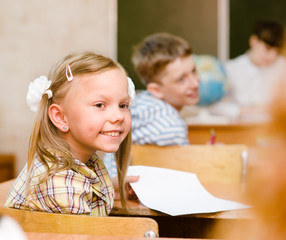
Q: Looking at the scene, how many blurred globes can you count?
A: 1